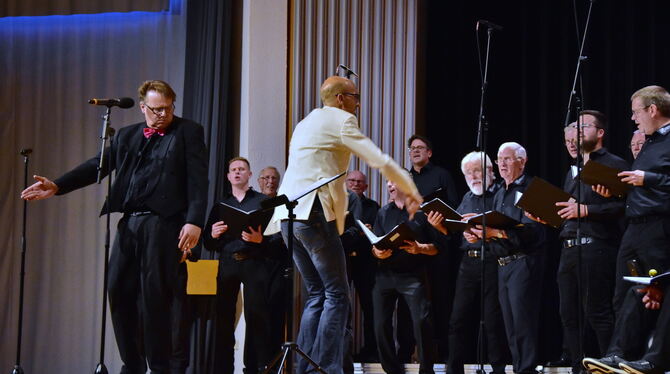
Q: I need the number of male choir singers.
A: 11